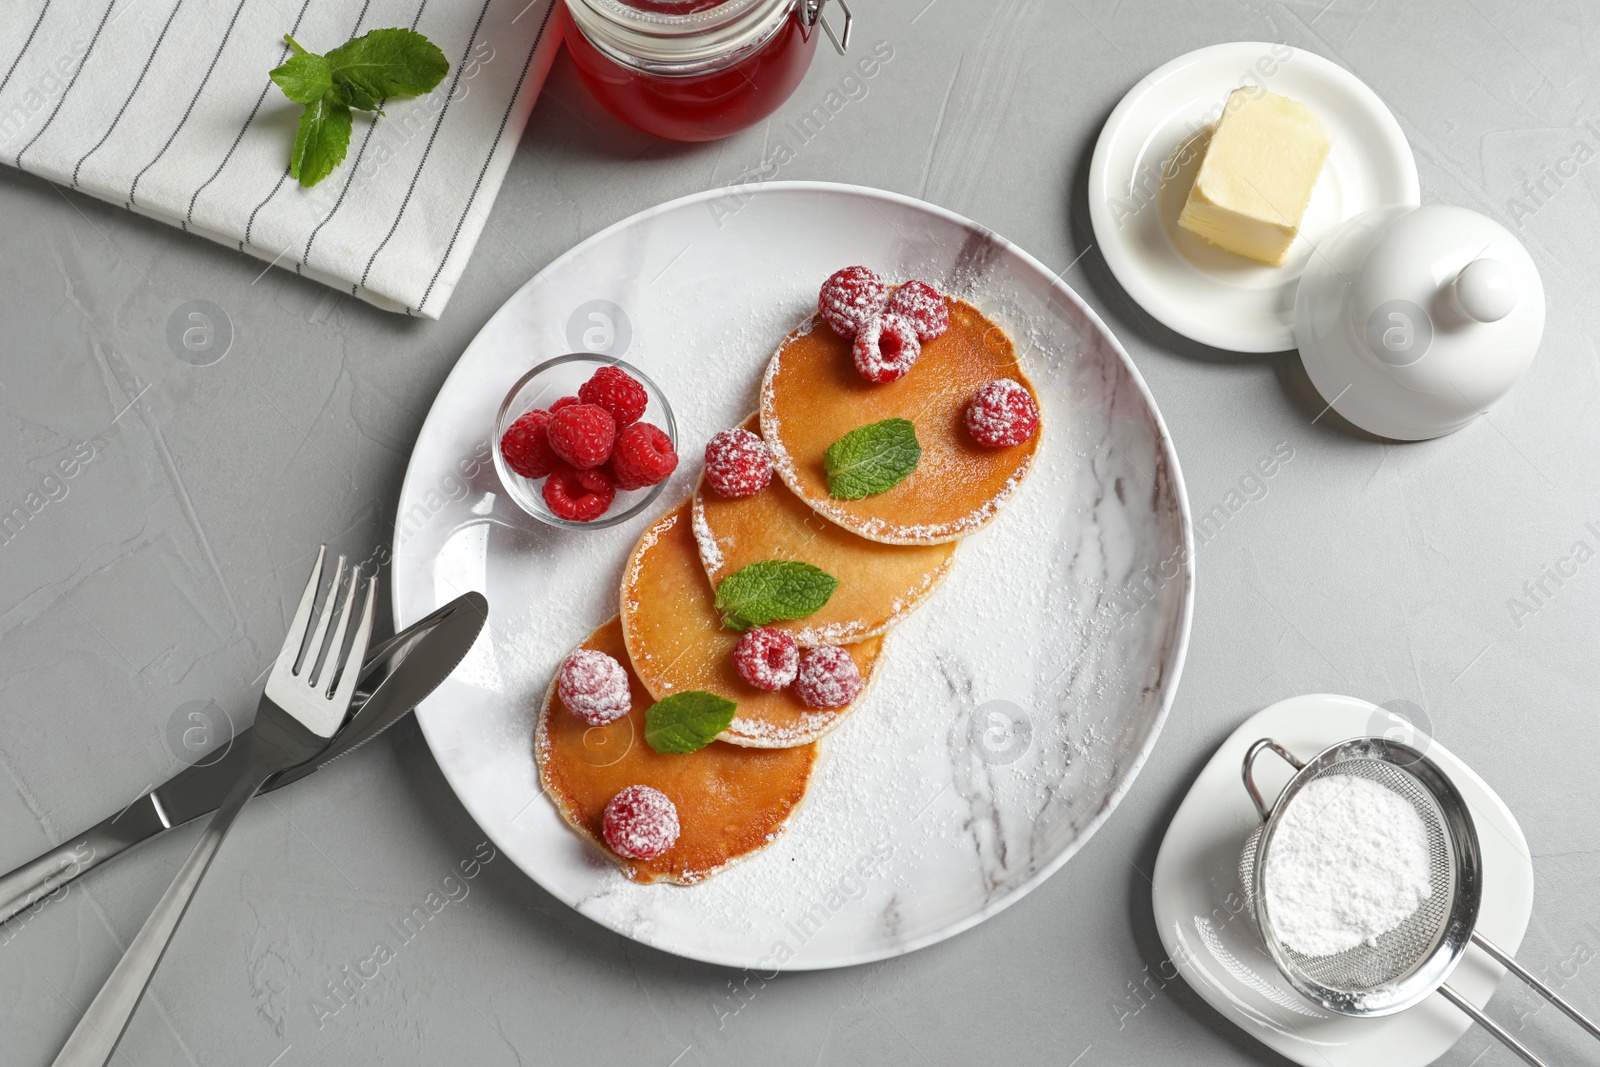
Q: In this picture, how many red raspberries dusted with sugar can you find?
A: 9